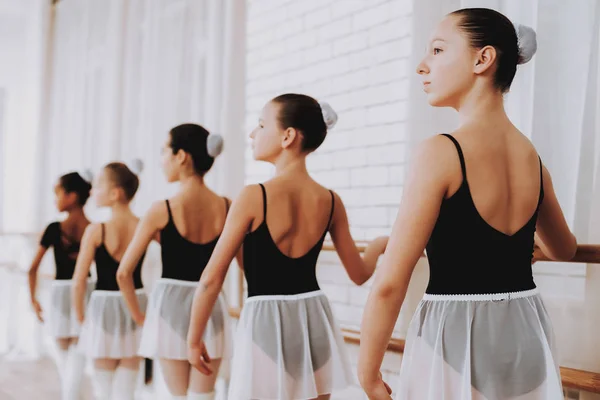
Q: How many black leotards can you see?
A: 5